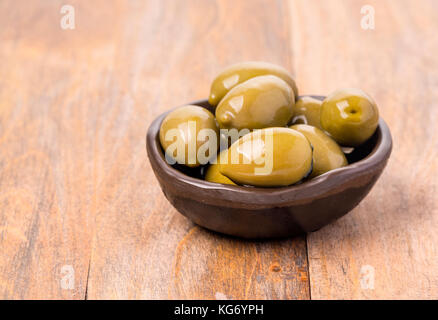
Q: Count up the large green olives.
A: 8